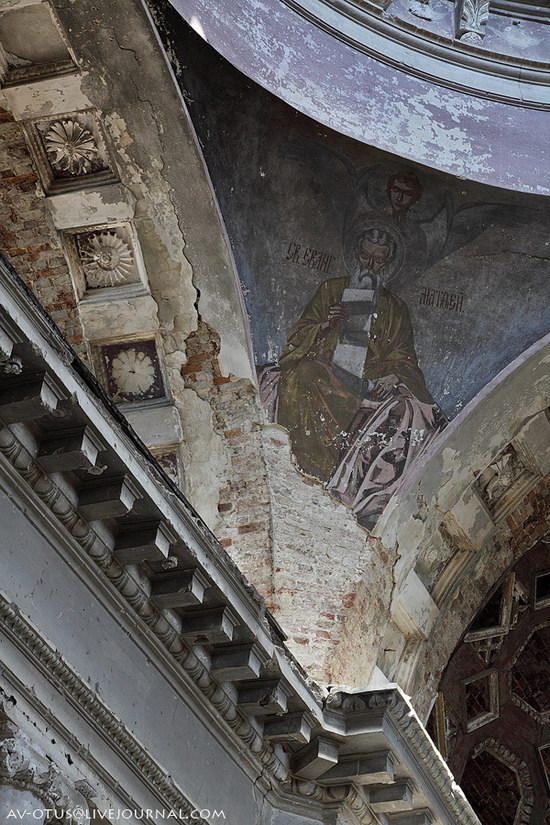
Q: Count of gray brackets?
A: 14